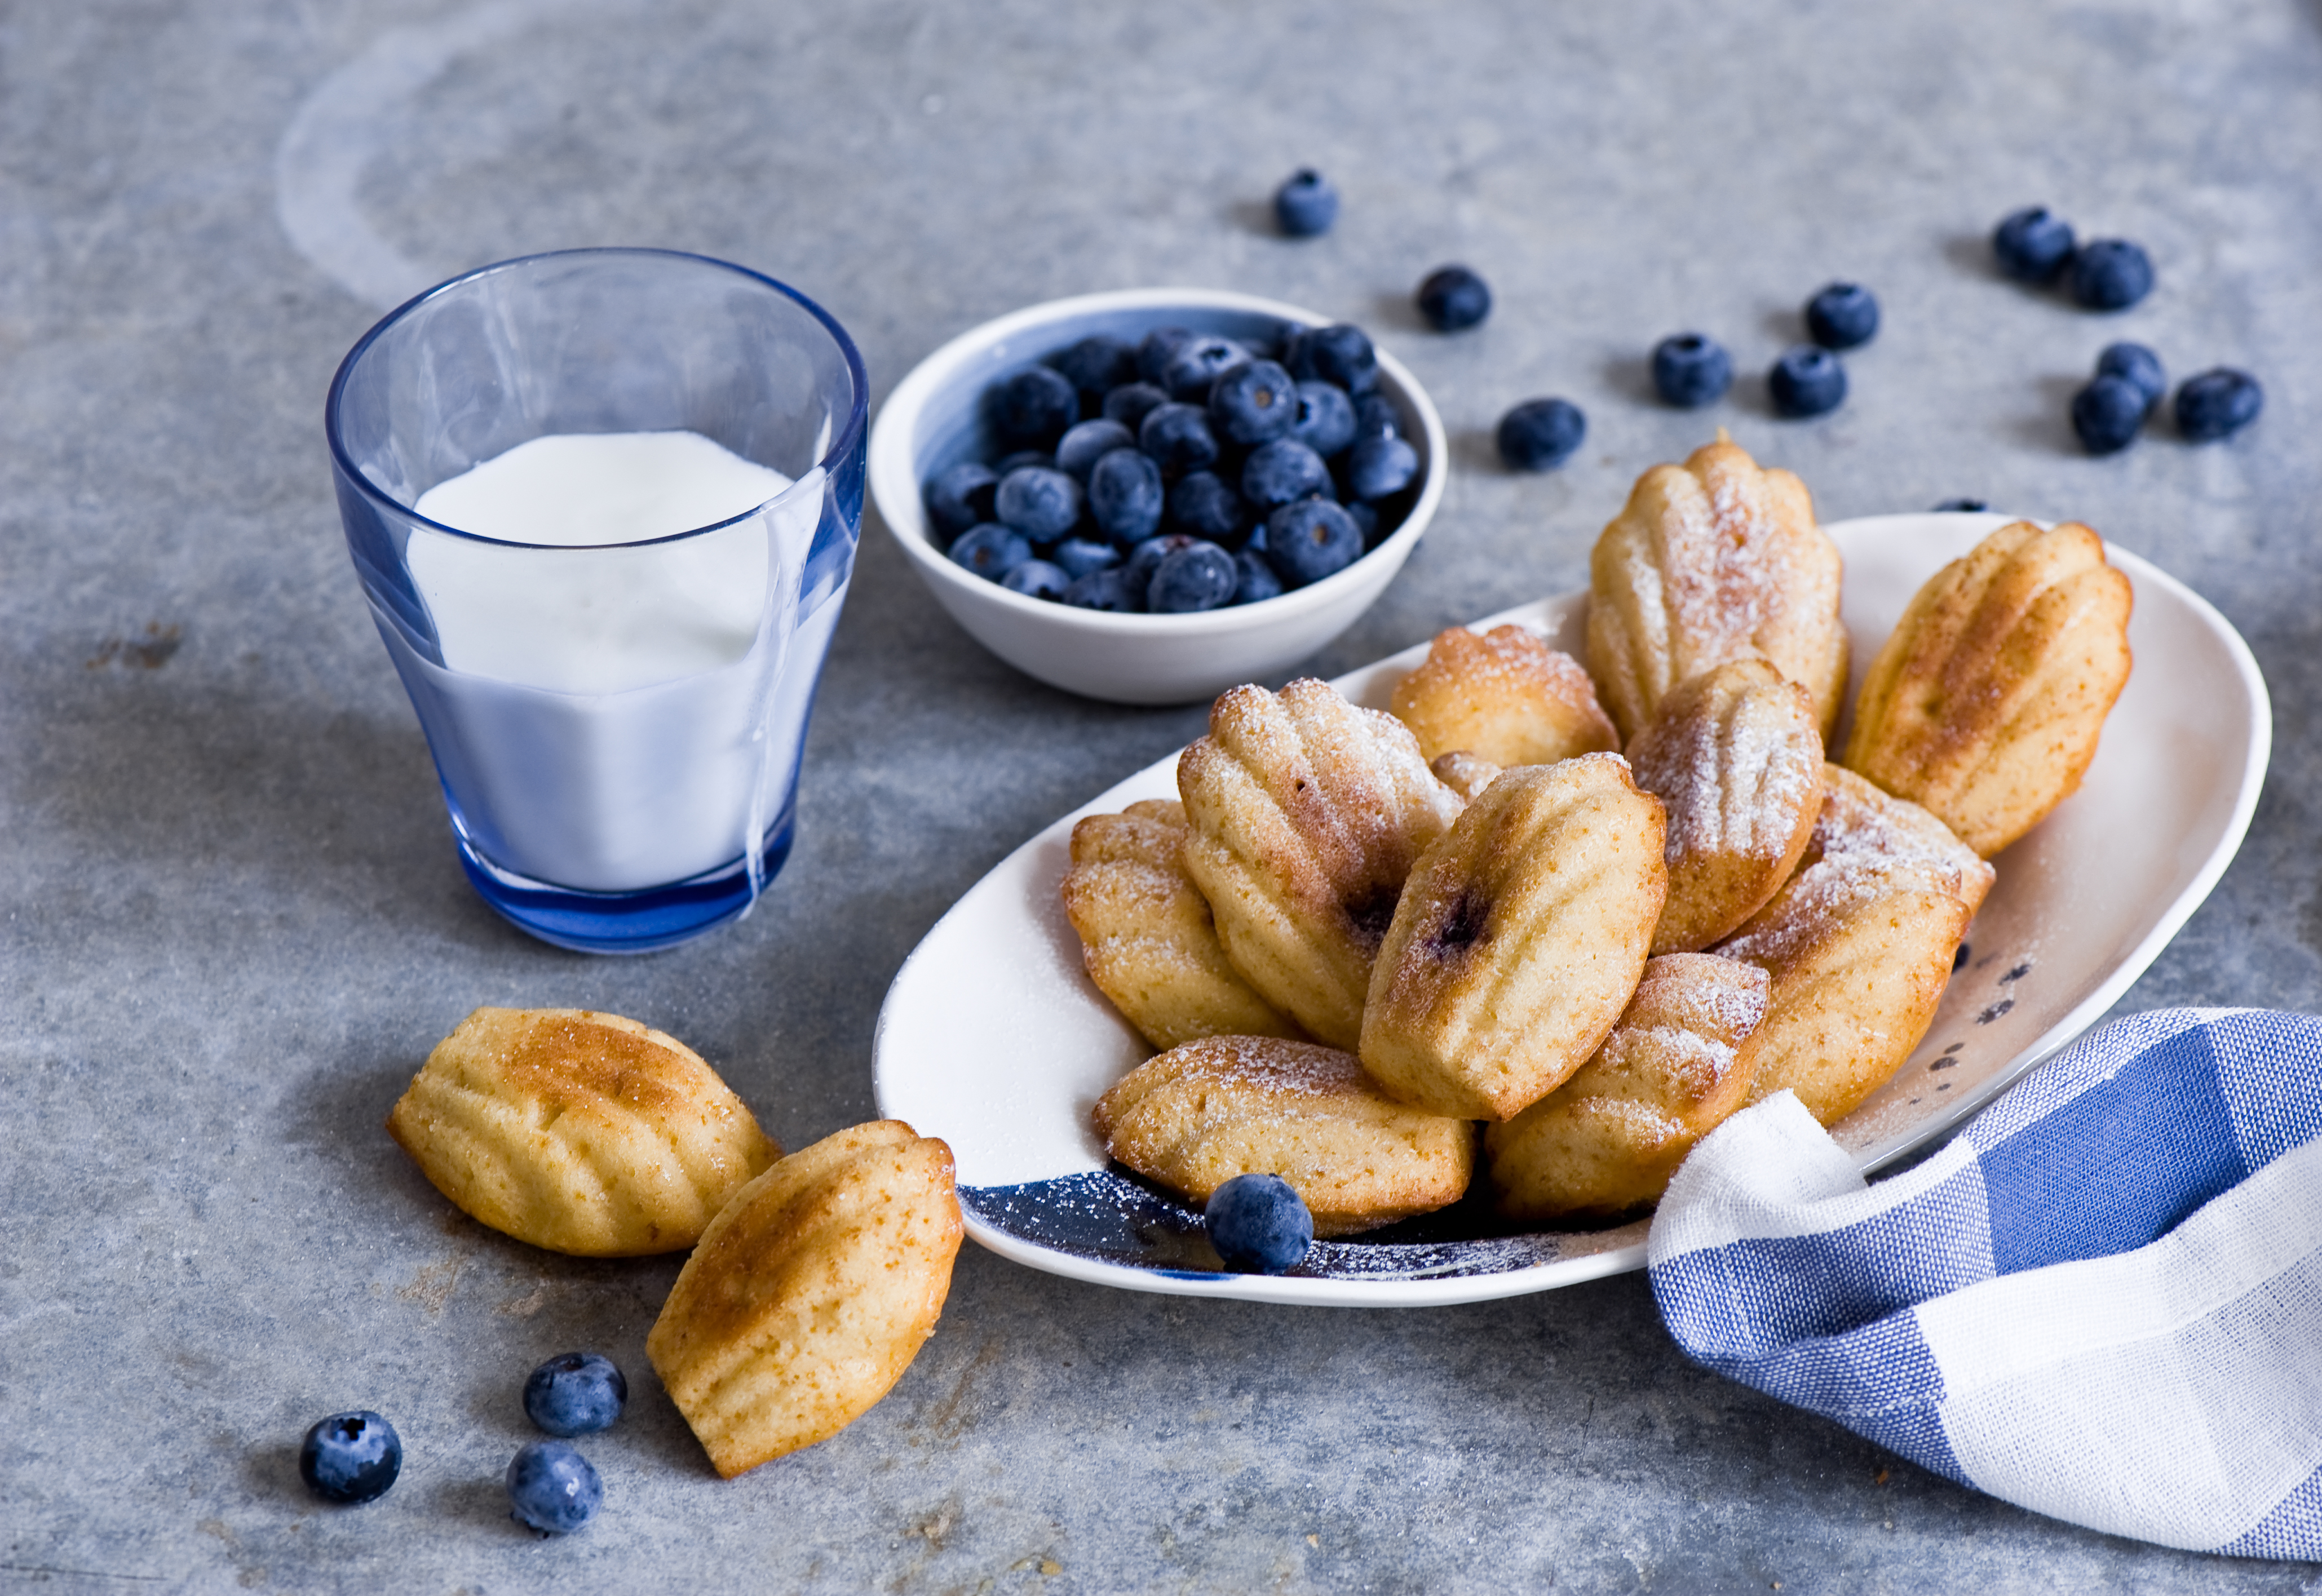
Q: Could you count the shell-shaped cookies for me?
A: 14